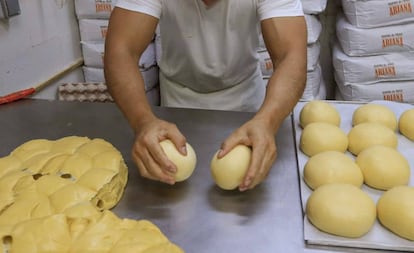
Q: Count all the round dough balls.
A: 11